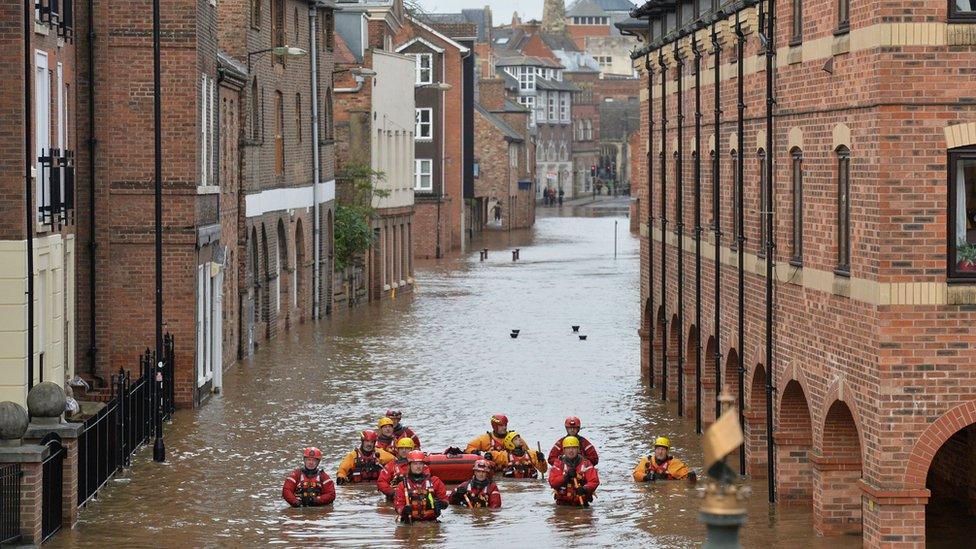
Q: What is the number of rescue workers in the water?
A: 12